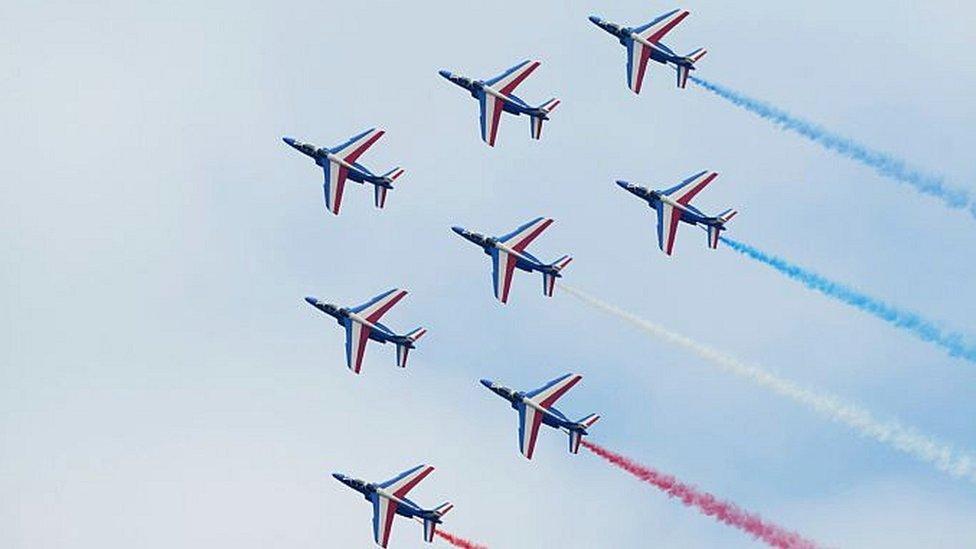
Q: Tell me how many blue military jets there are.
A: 8